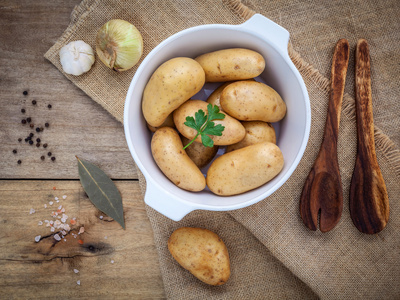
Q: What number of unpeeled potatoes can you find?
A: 11